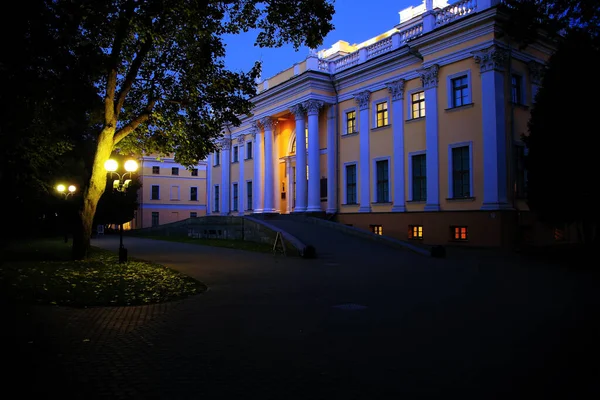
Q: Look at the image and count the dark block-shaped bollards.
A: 2